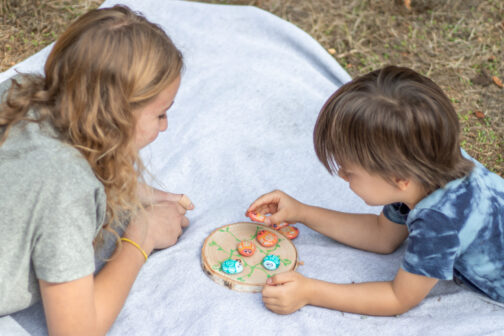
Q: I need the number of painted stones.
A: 7